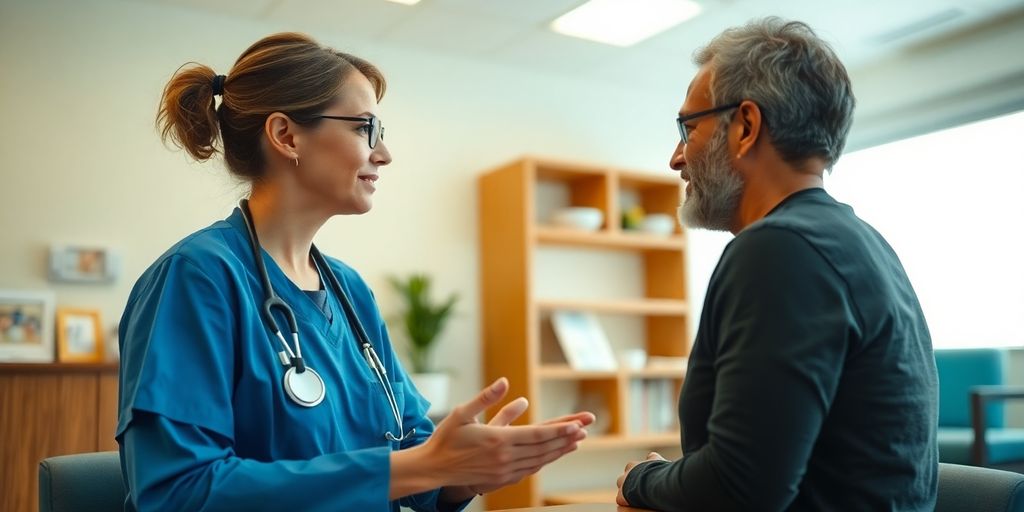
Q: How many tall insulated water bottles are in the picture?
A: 0